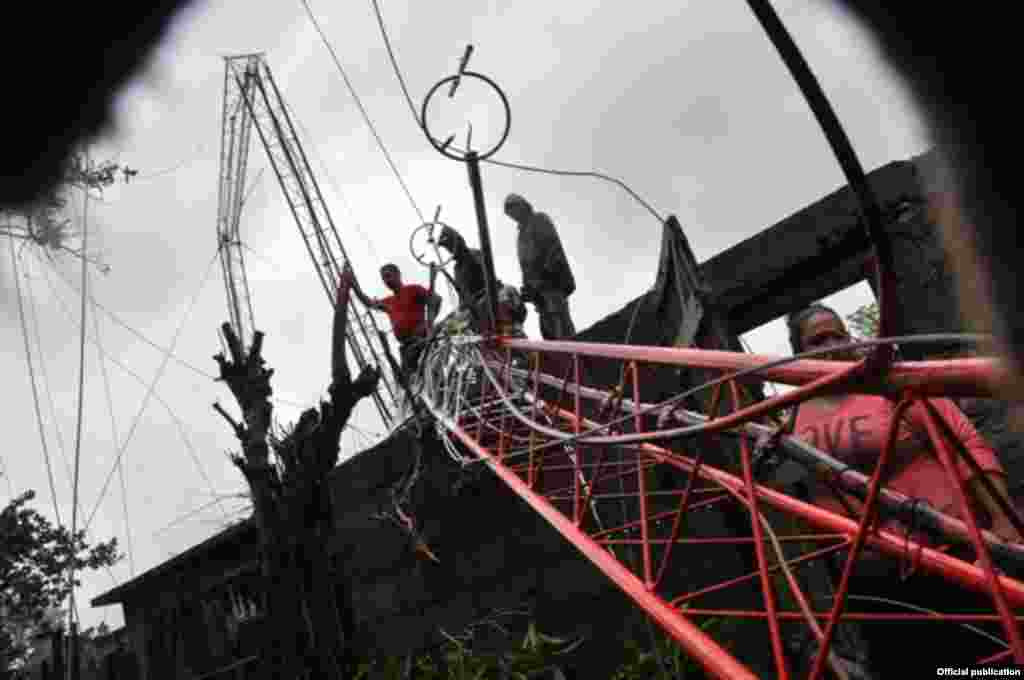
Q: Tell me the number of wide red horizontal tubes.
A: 3